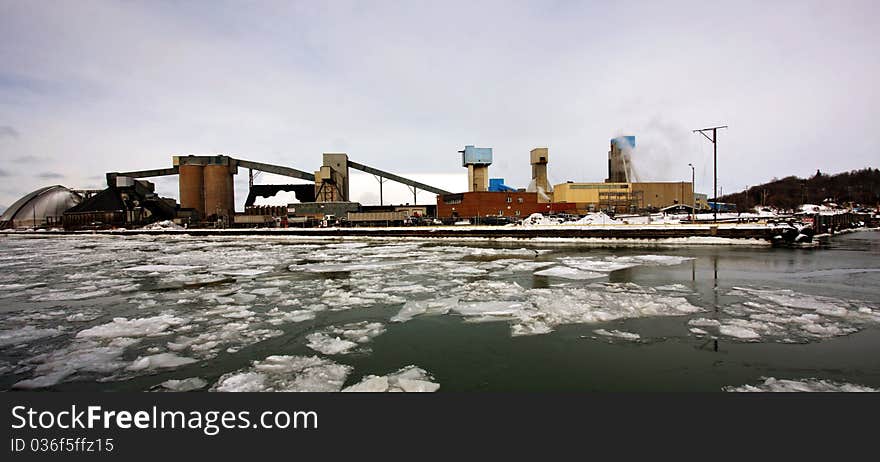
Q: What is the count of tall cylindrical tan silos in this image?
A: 2